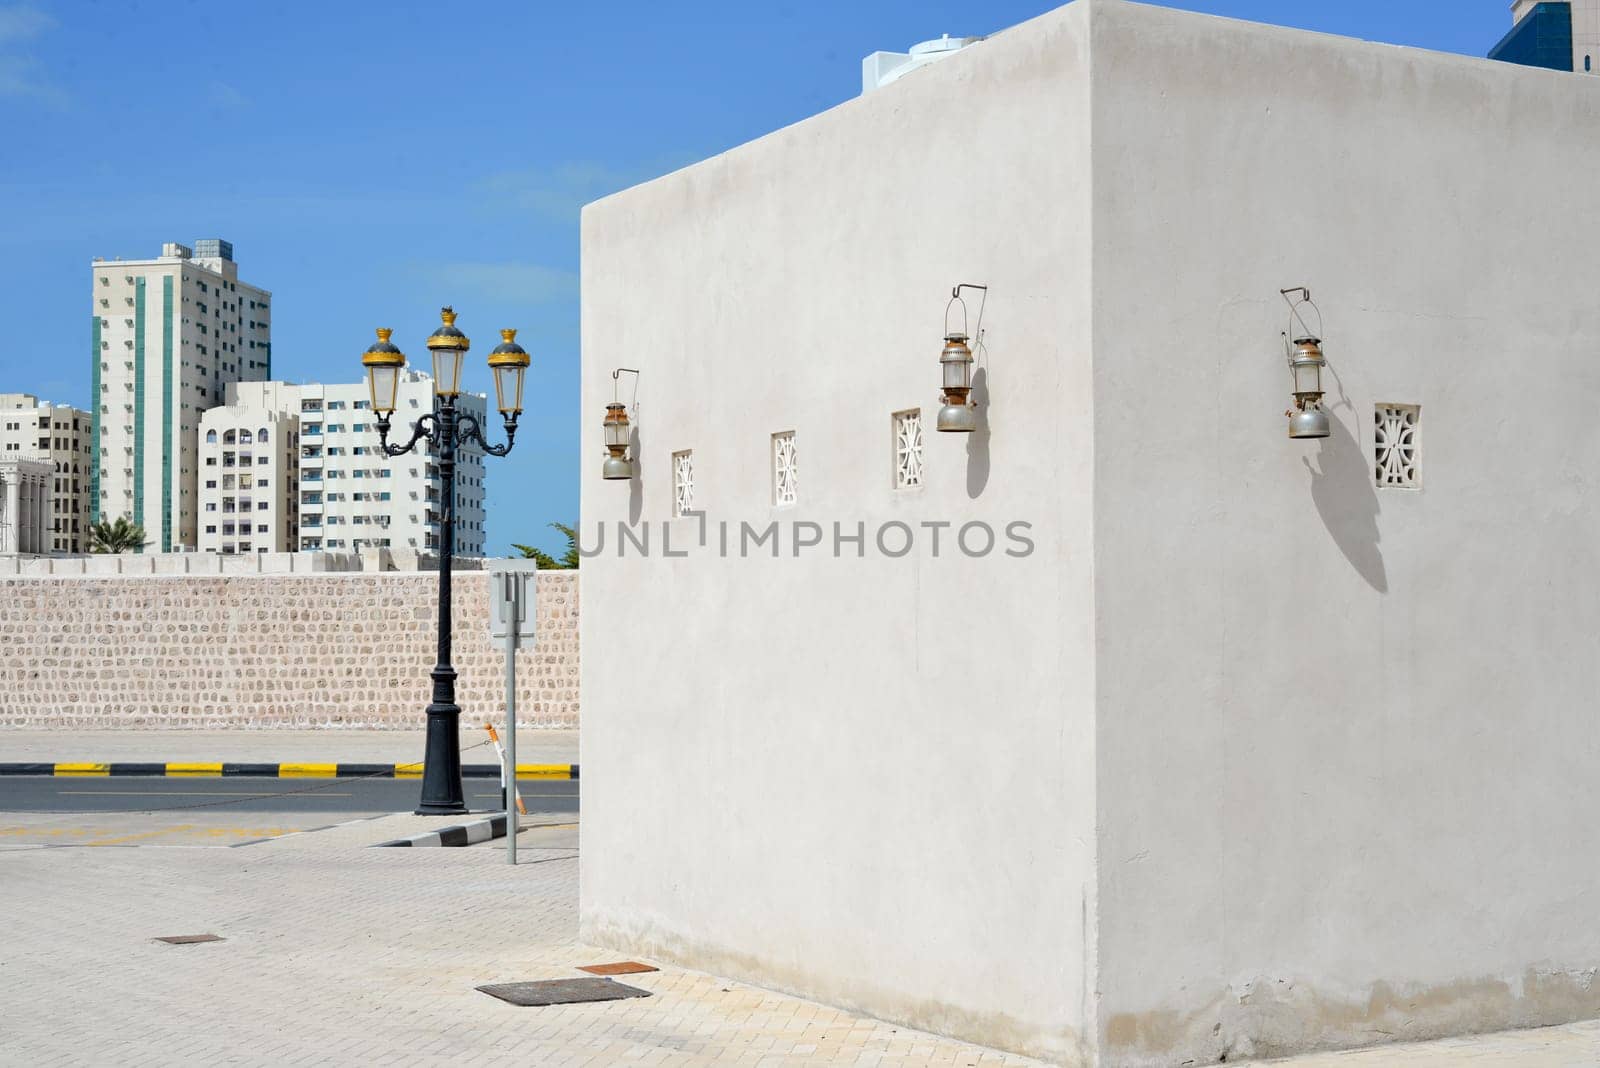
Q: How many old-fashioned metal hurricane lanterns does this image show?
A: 3